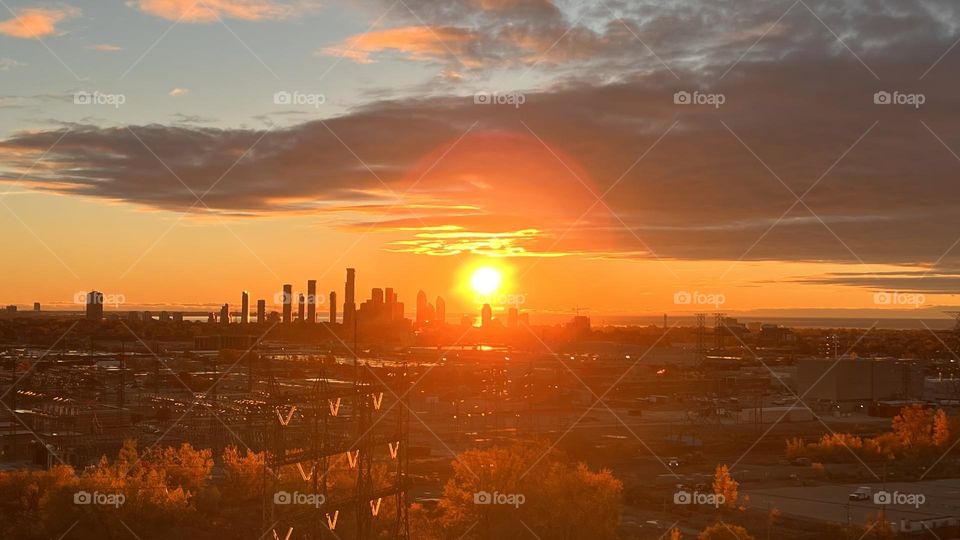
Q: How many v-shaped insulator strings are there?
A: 9